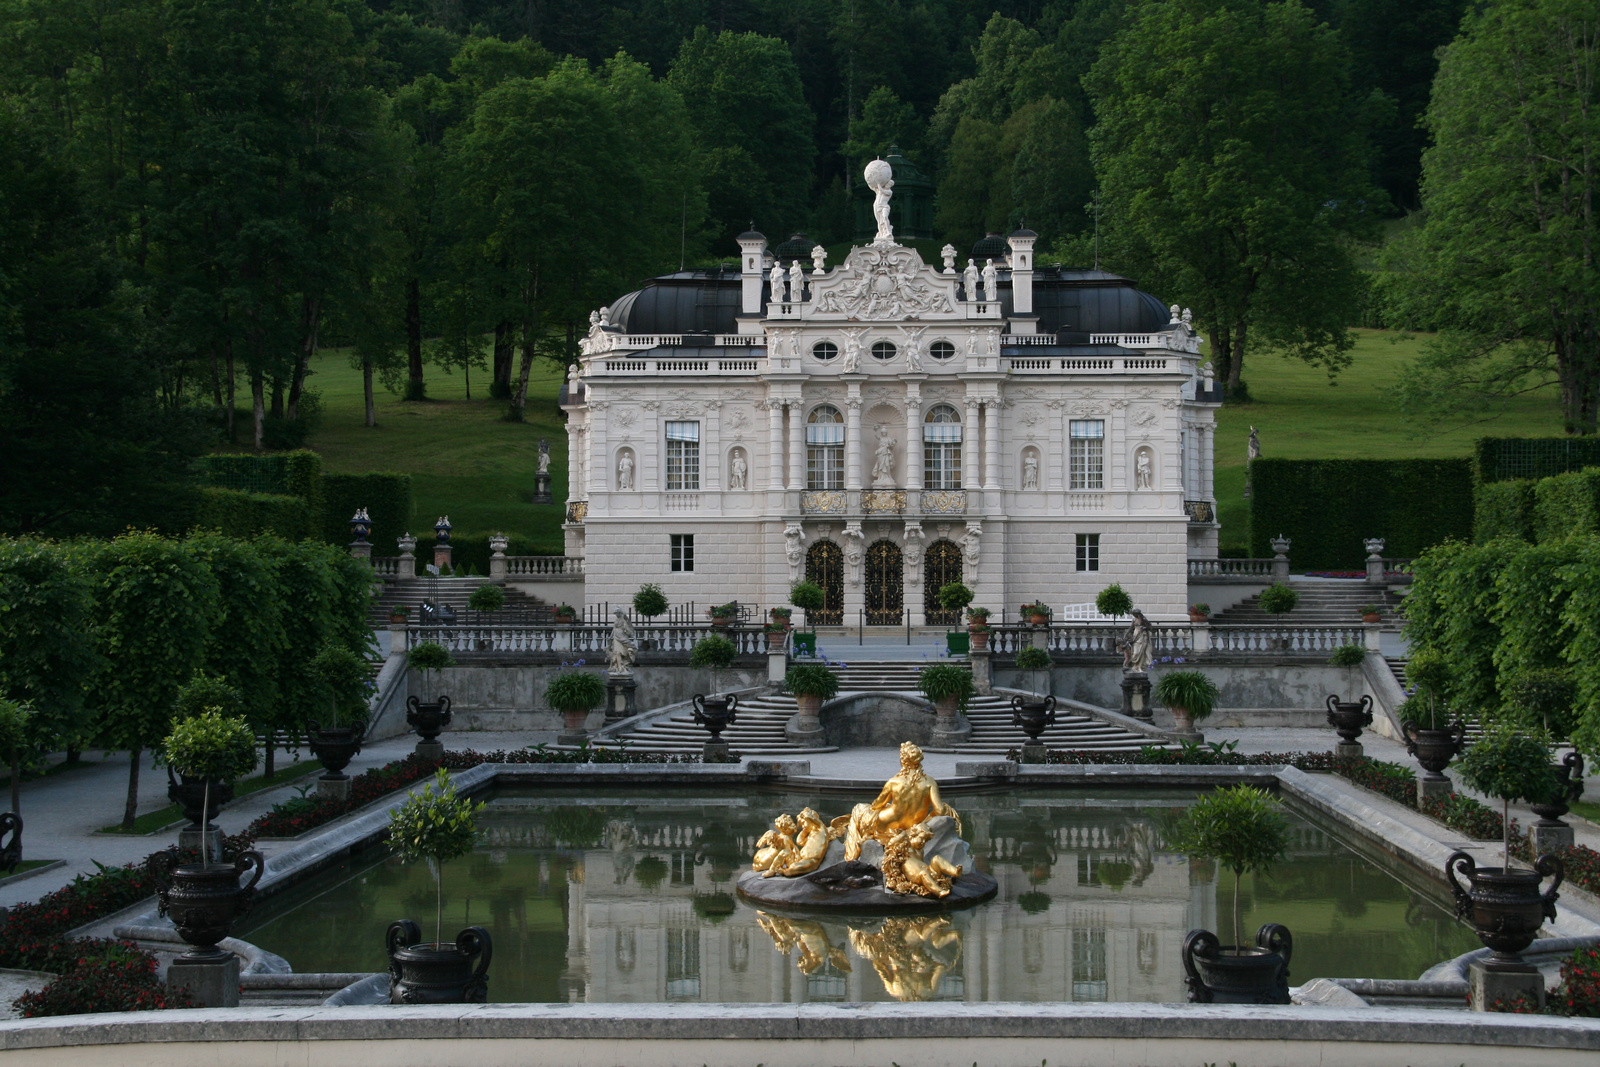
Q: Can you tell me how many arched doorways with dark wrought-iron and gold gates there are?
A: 3